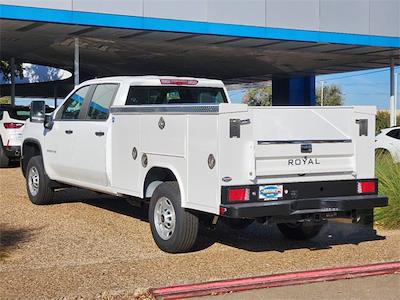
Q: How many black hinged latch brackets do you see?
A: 2